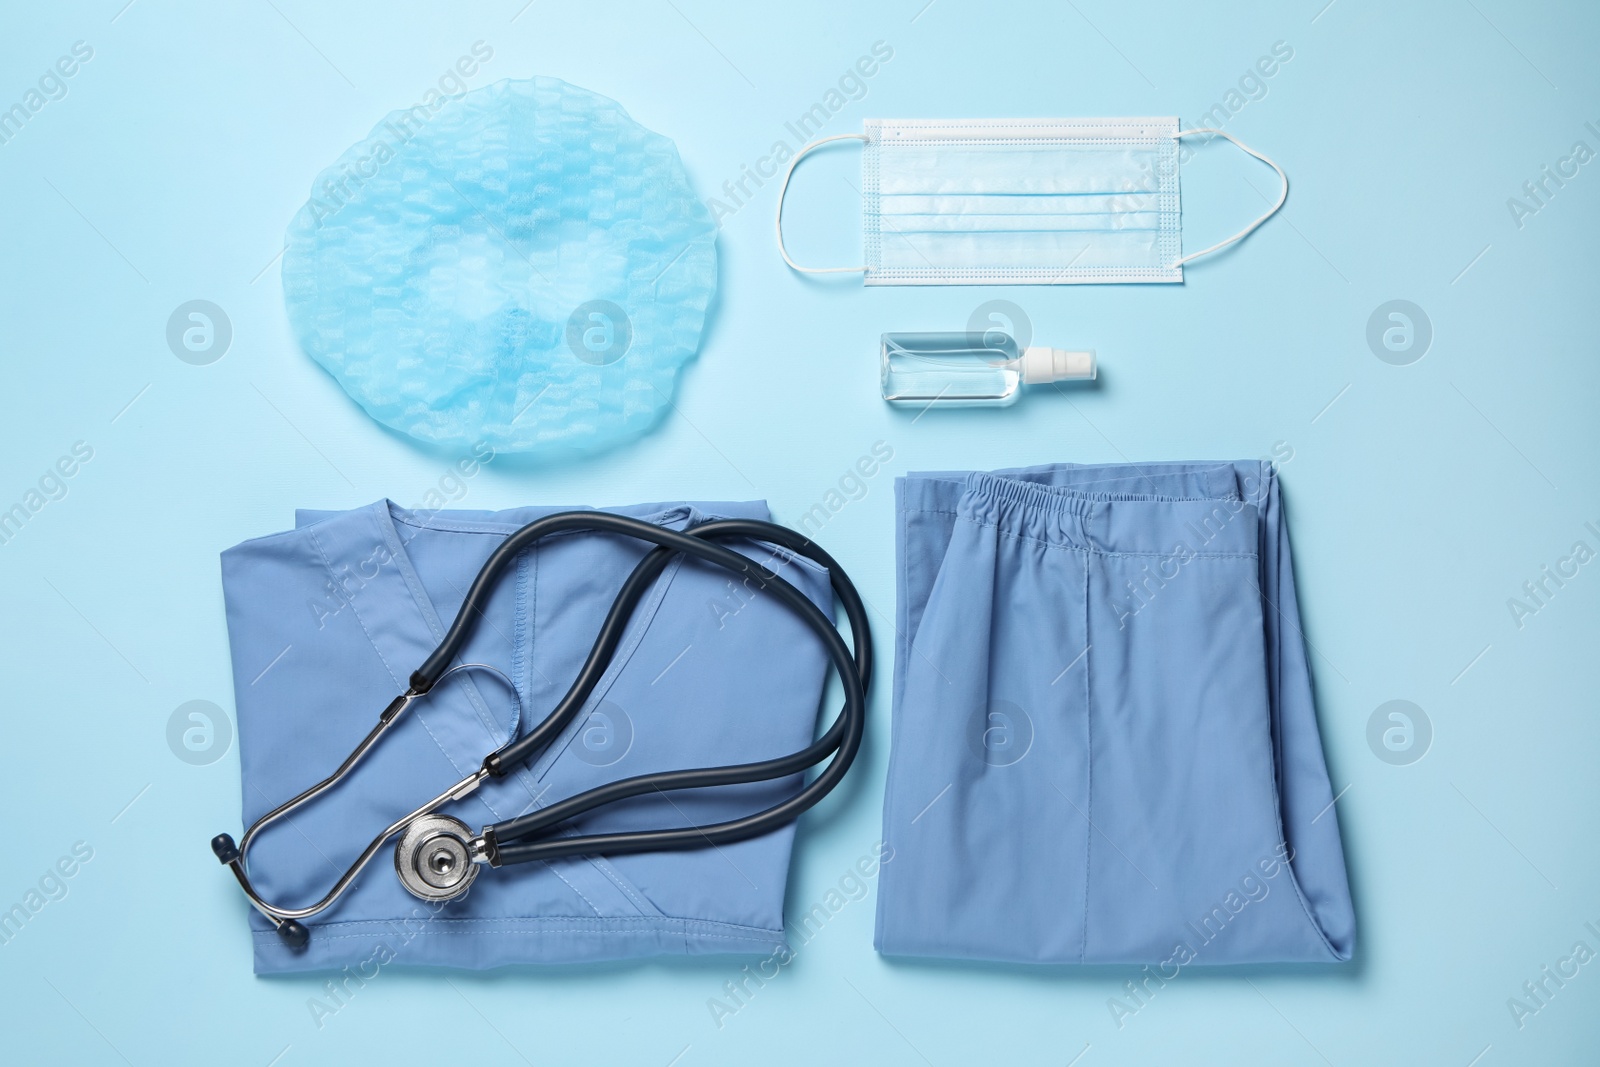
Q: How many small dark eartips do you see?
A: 2